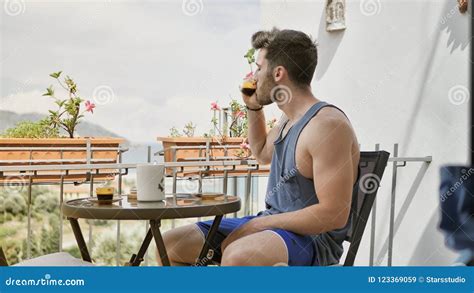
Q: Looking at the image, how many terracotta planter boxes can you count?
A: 2